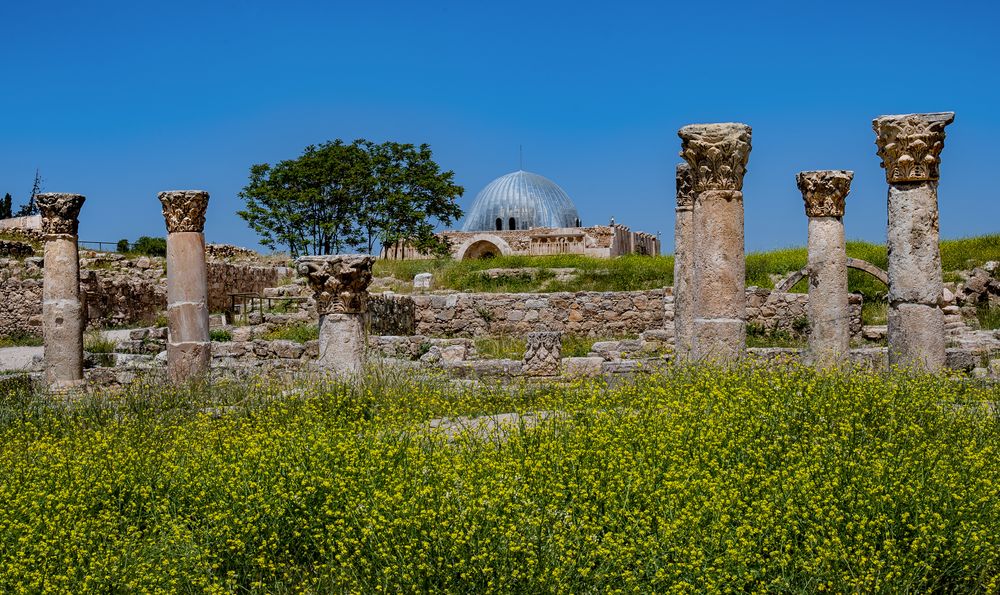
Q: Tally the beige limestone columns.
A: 7